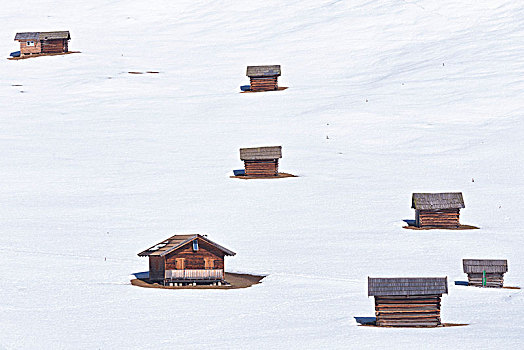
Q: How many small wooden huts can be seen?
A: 7